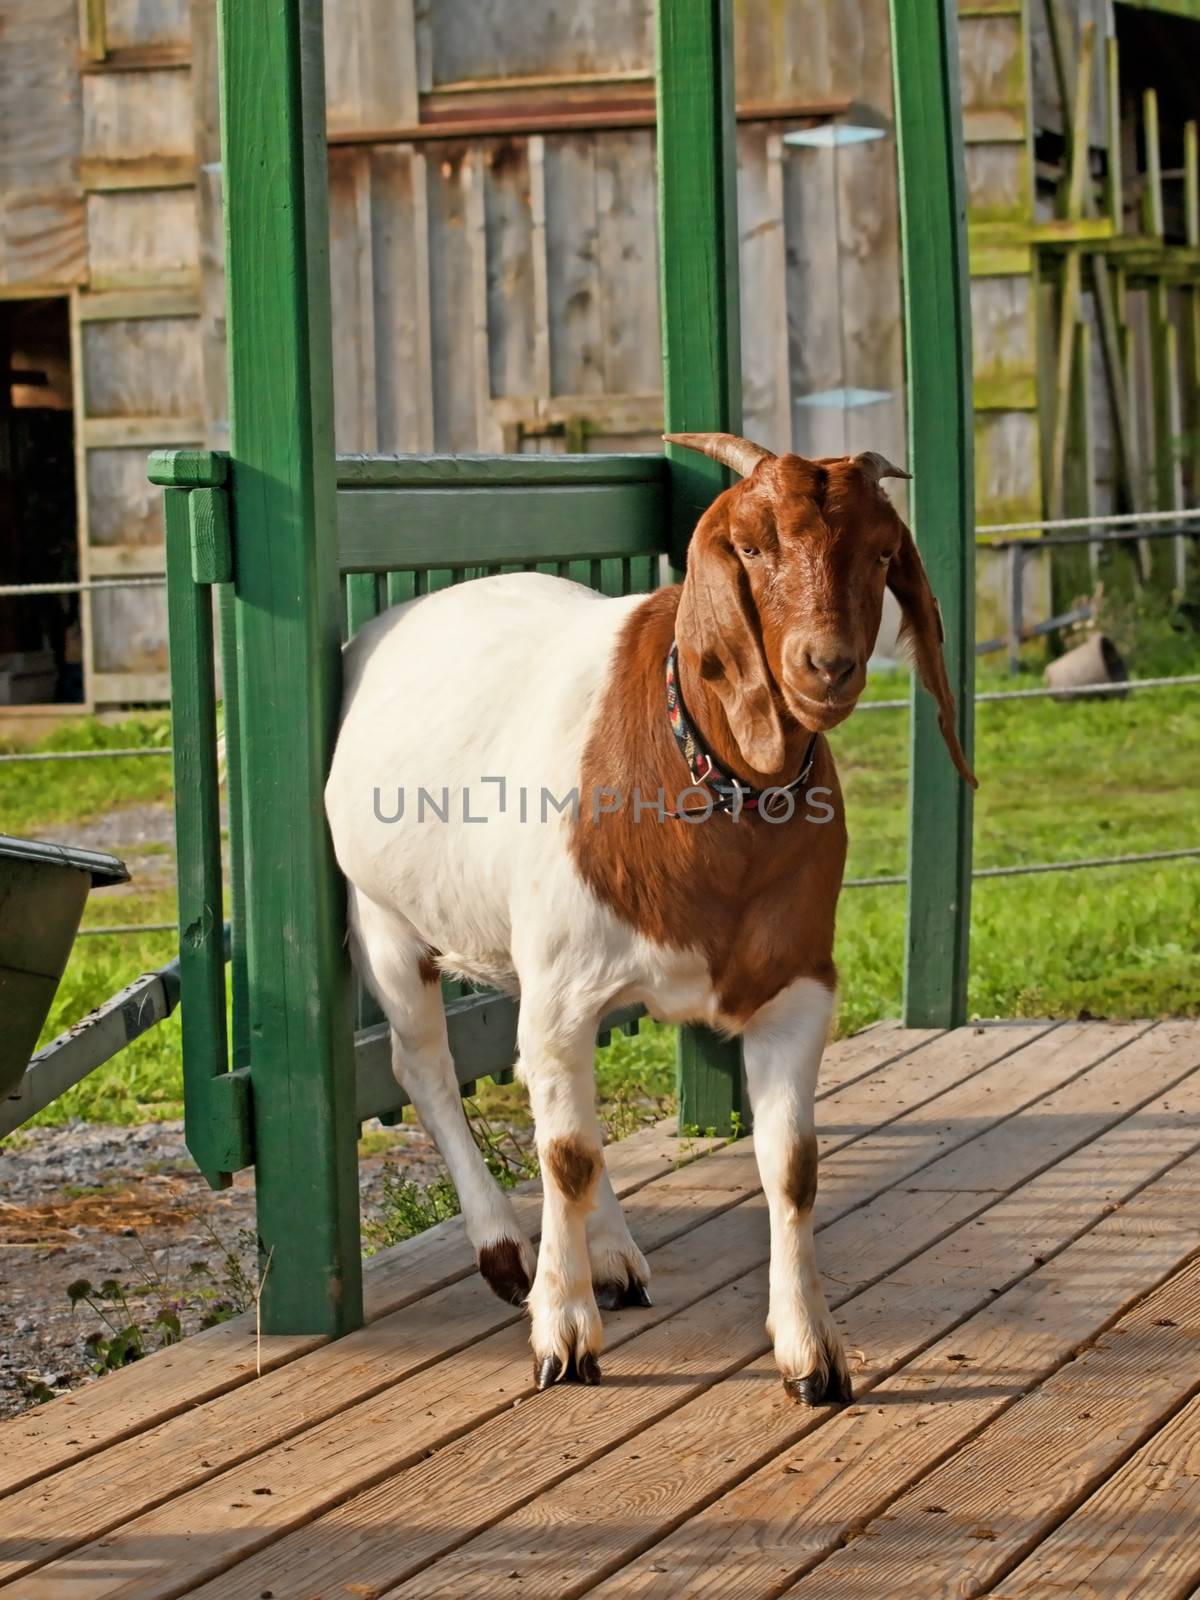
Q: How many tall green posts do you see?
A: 3